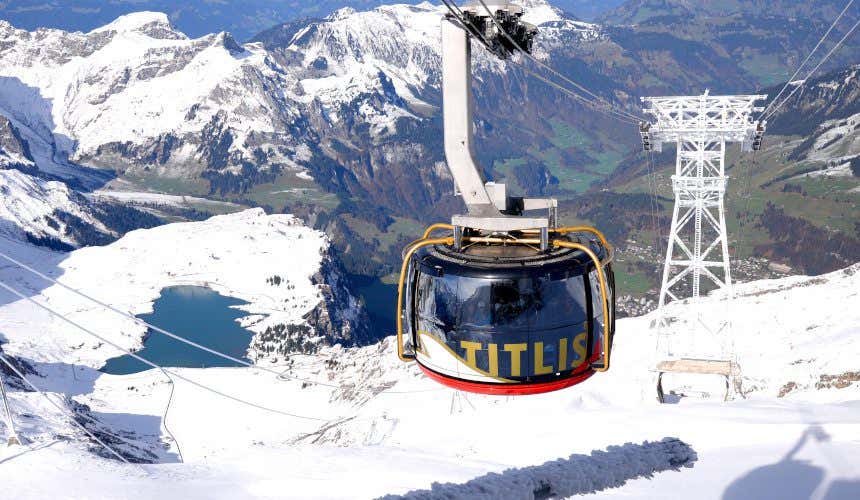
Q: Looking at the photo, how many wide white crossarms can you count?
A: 1